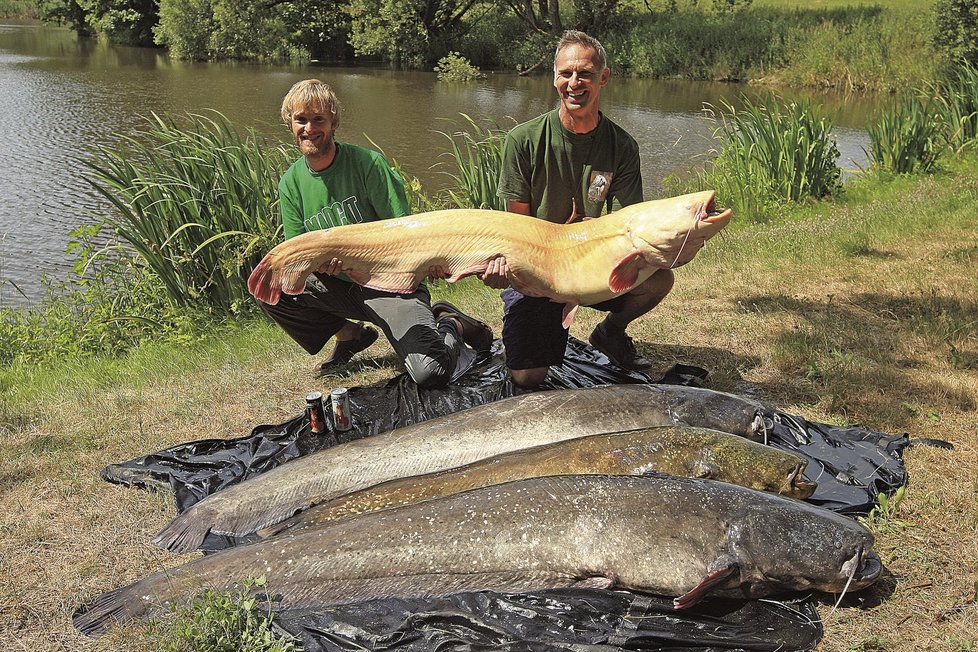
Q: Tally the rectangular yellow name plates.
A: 0